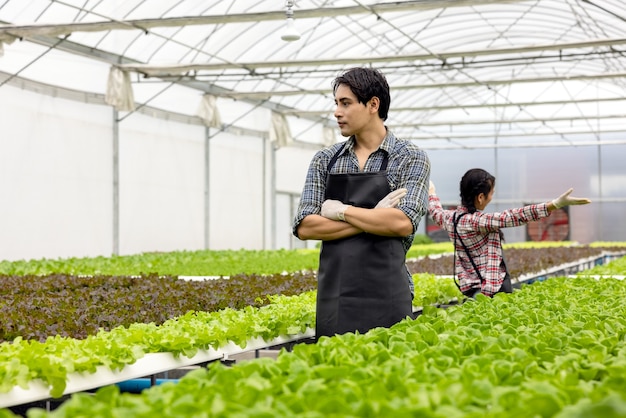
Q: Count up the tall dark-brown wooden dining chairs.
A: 0